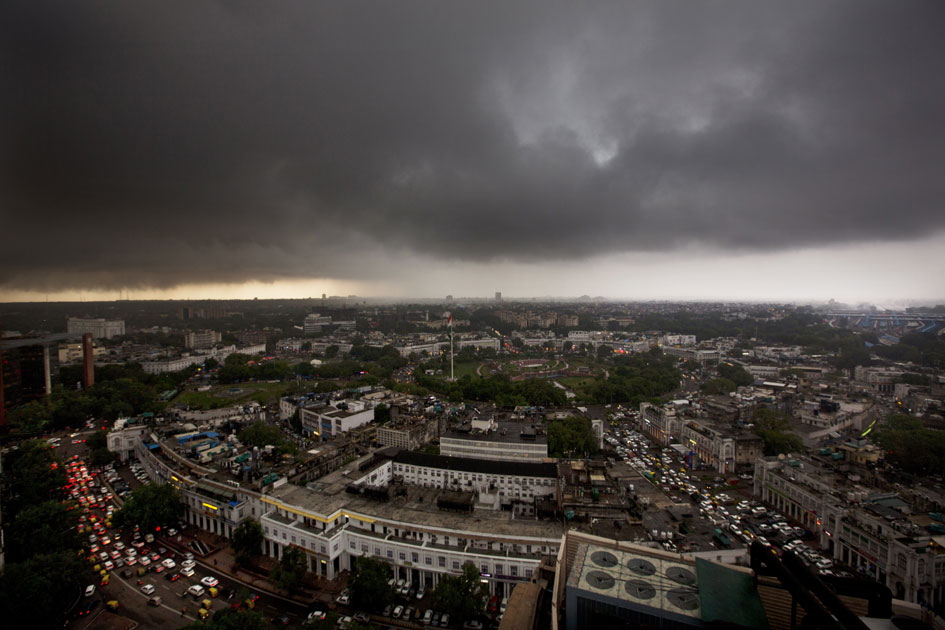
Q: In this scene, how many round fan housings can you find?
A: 6